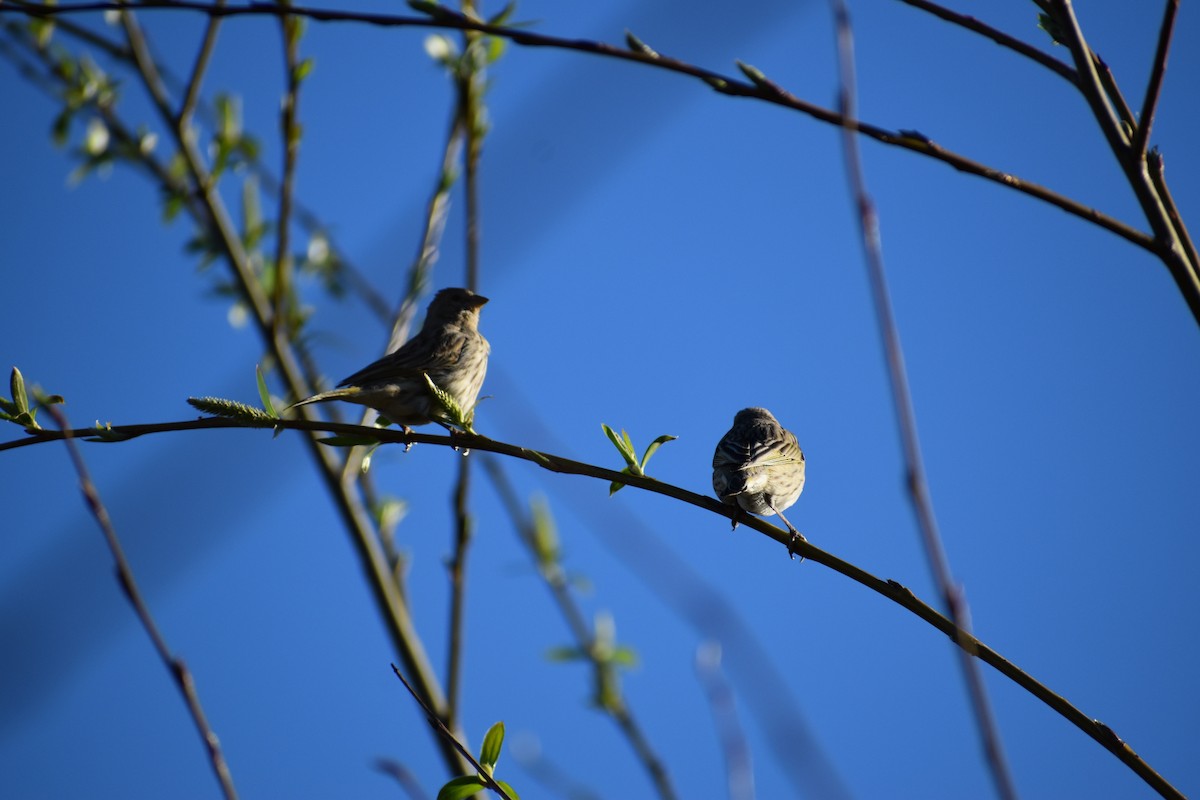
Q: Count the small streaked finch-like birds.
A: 2